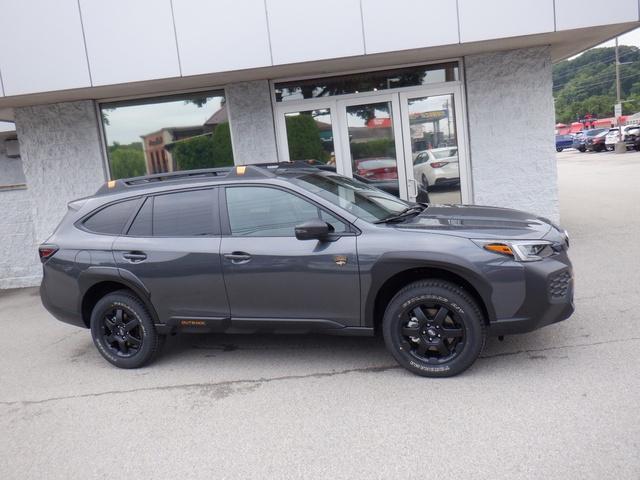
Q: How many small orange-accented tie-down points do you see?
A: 2